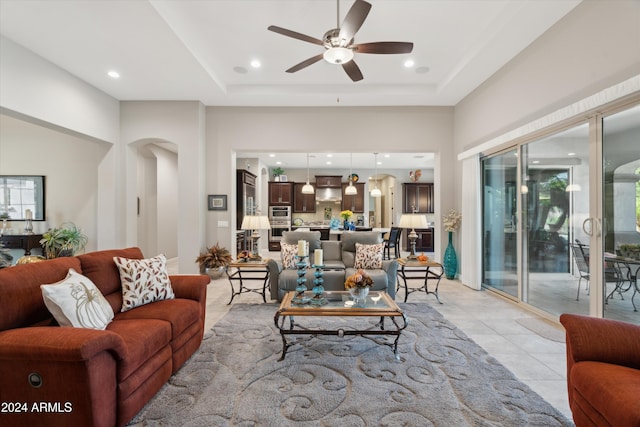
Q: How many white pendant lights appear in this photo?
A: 3